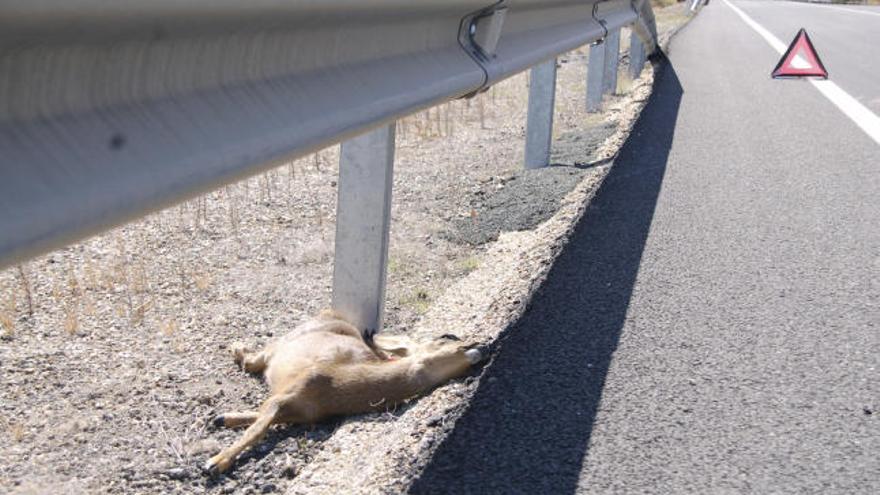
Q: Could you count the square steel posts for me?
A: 5